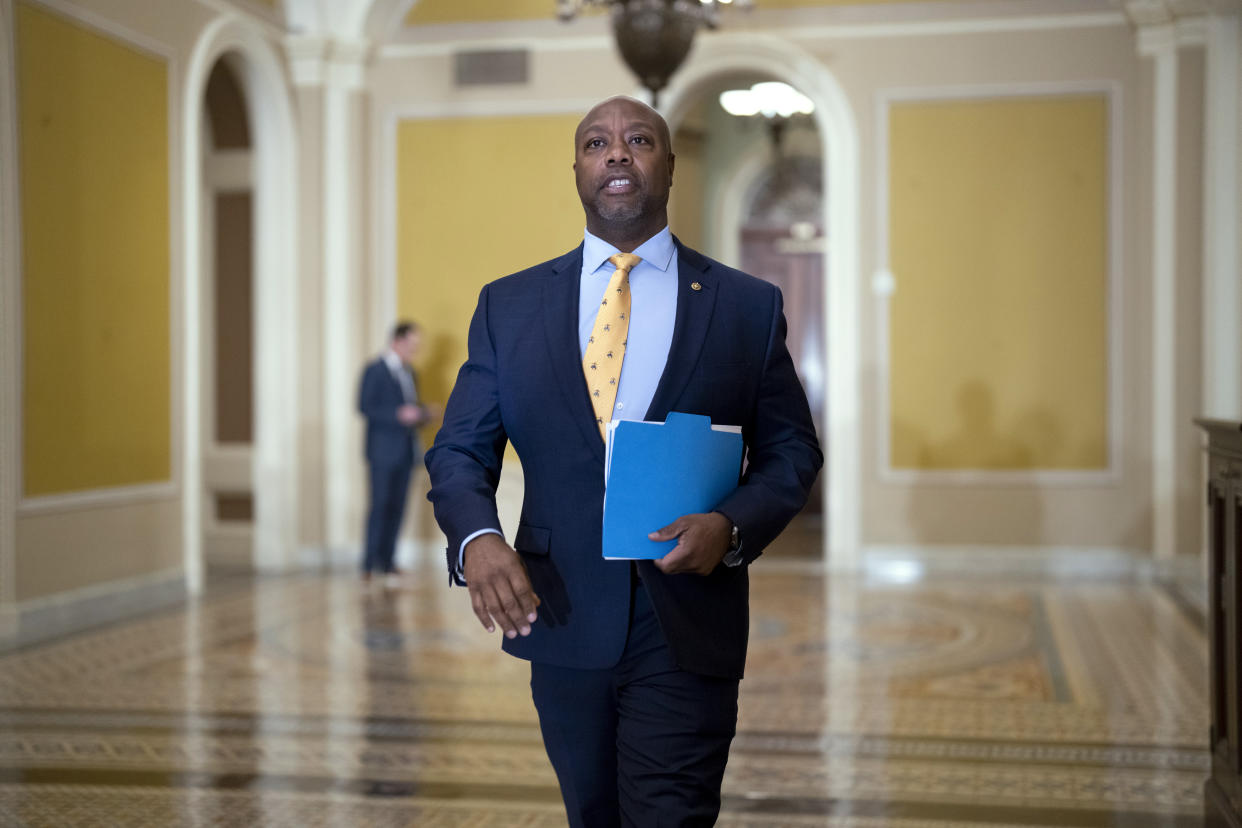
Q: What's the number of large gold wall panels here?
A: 3